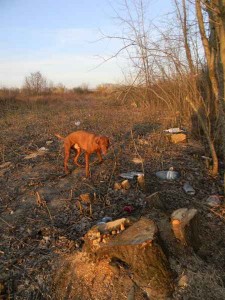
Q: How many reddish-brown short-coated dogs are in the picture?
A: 1